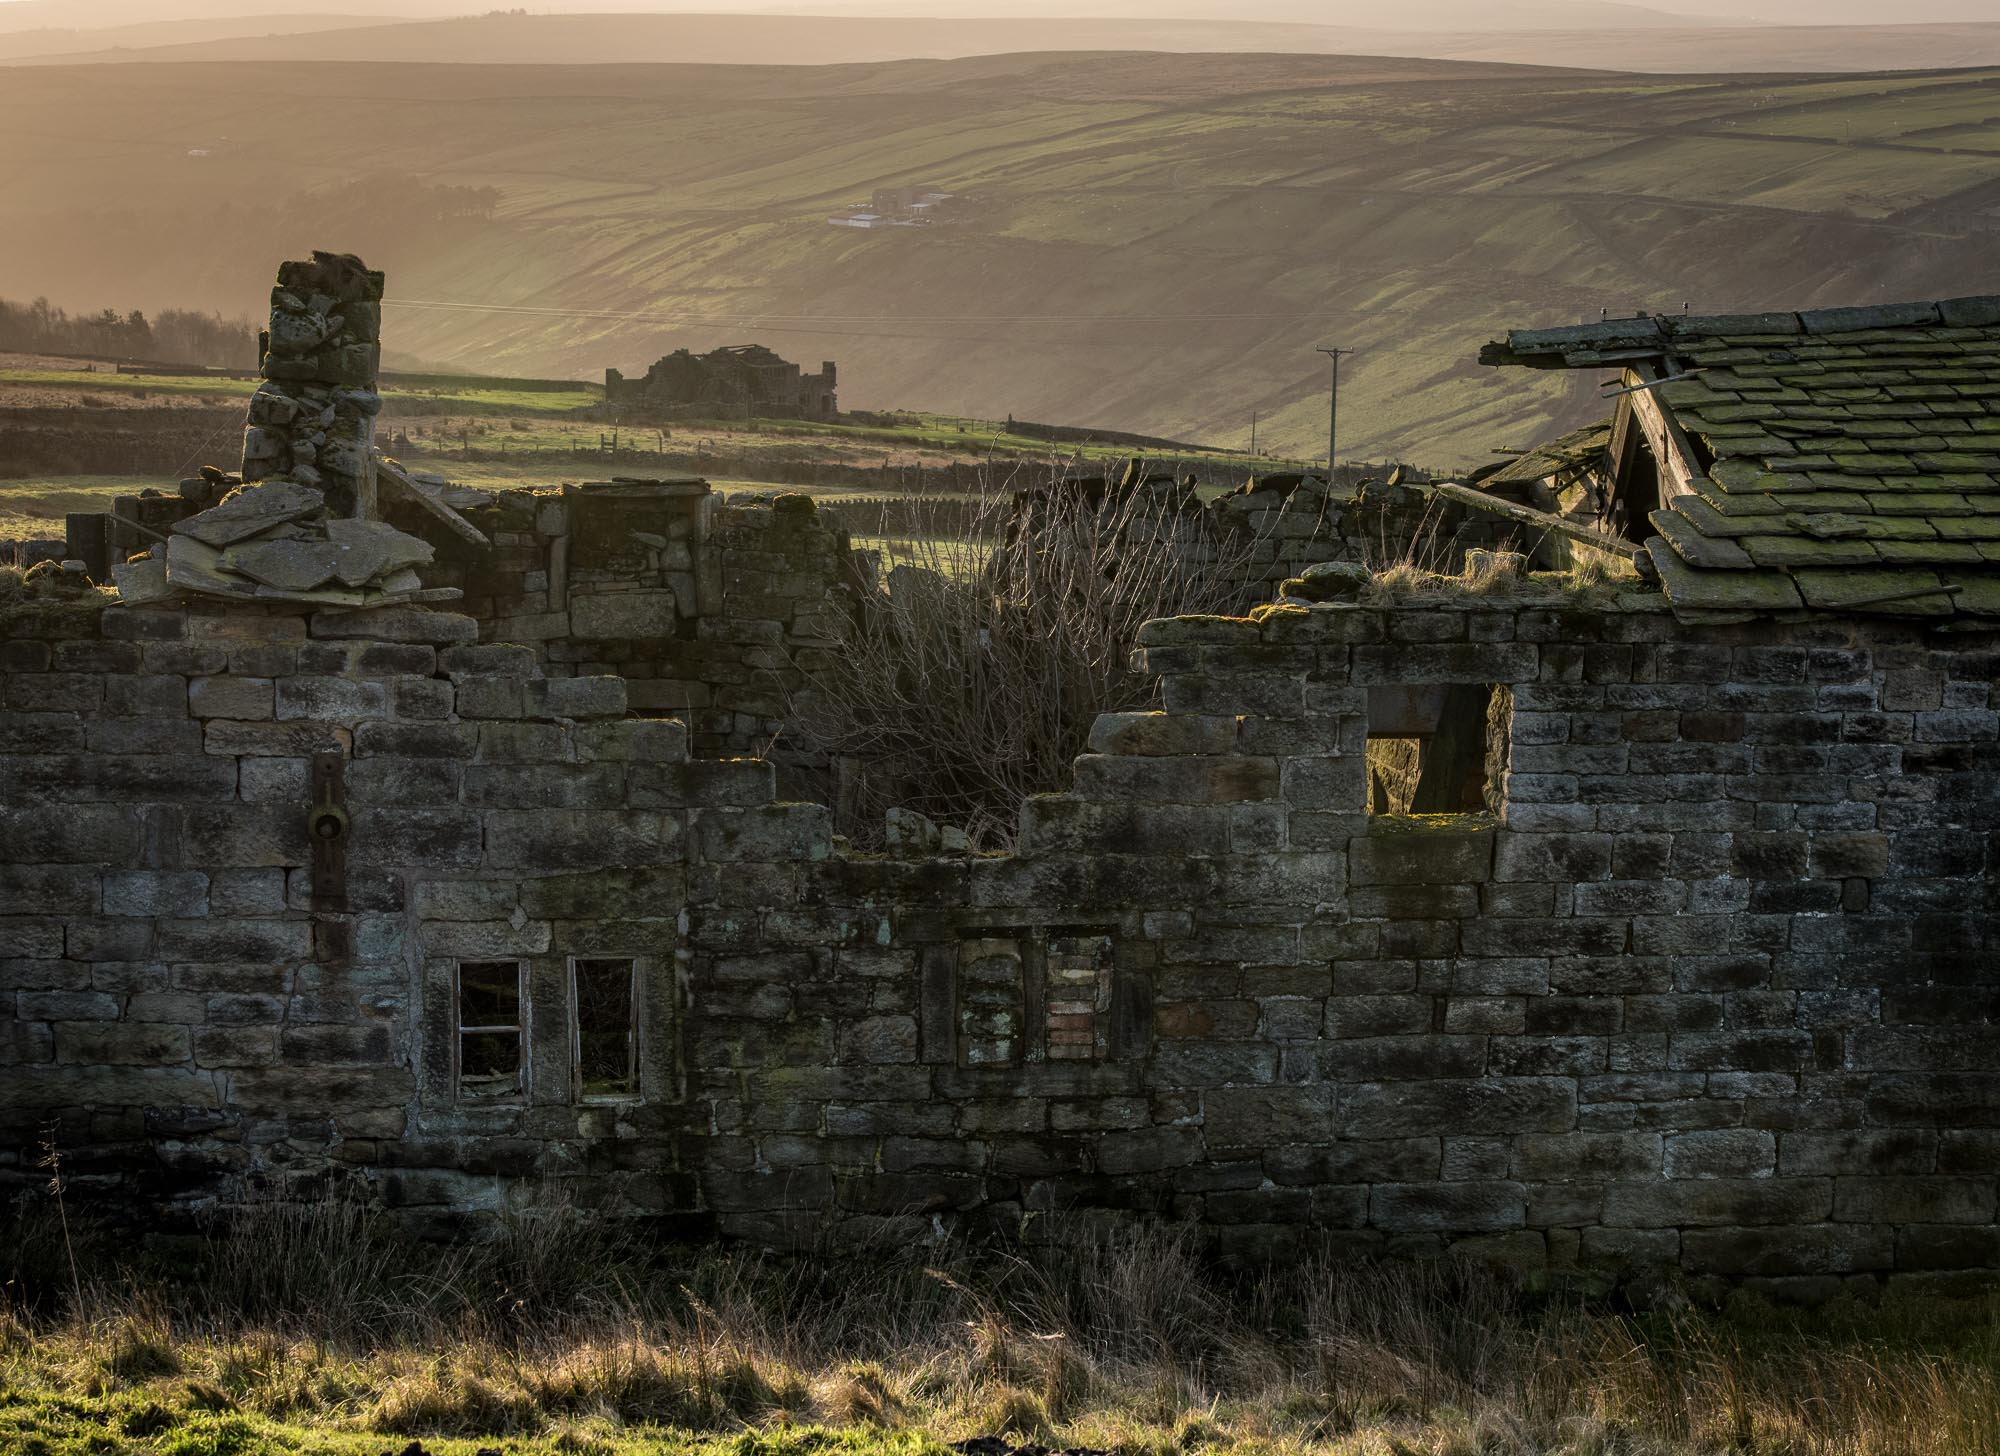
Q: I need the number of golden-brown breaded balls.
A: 0